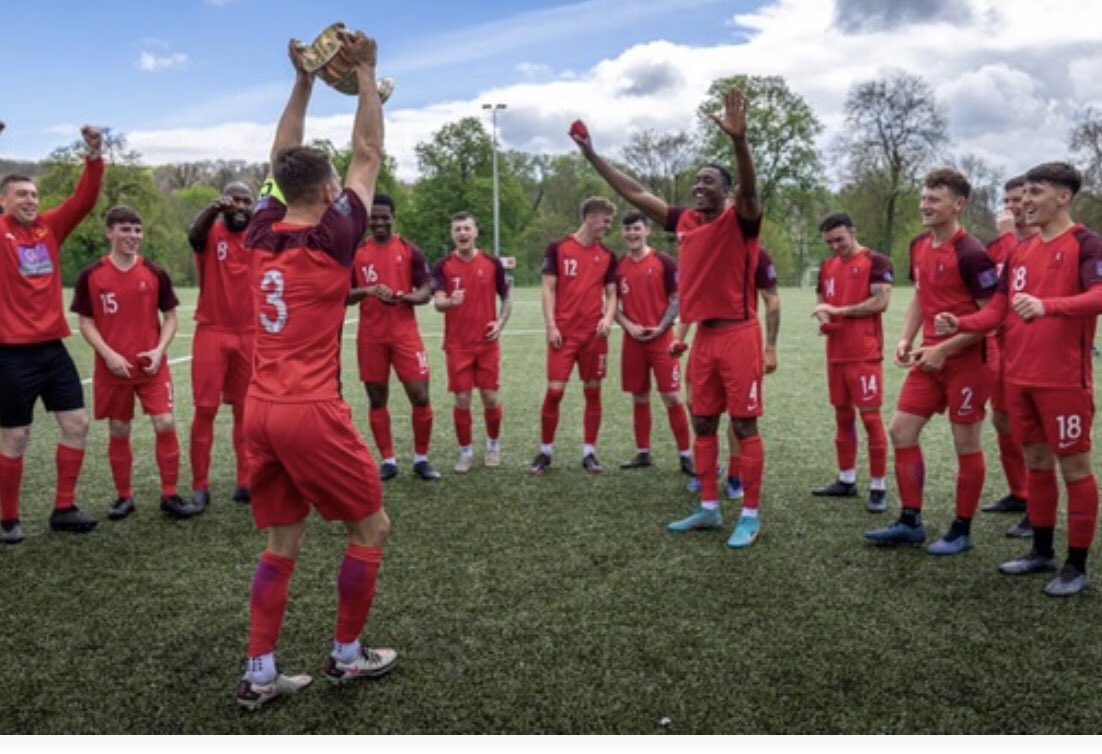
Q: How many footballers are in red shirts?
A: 14